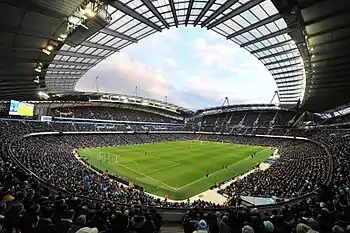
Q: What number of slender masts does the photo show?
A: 5